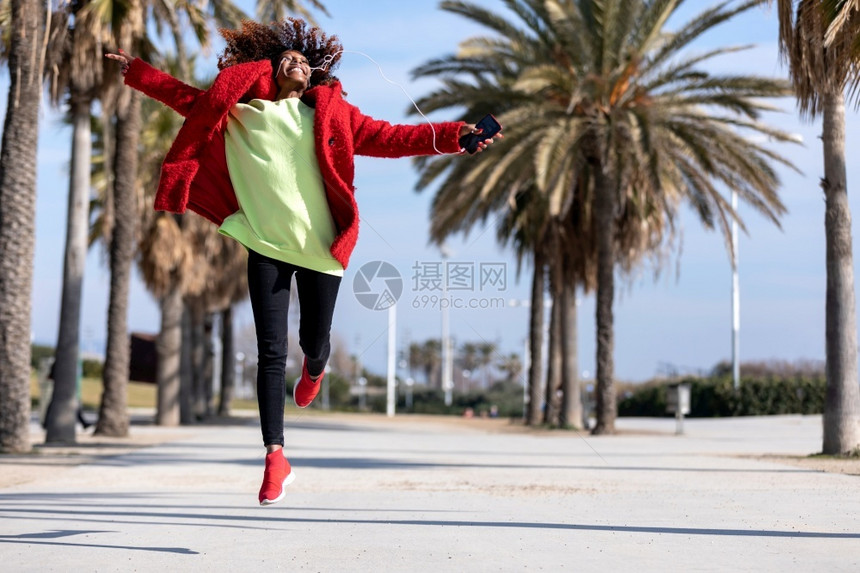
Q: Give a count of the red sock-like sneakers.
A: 2